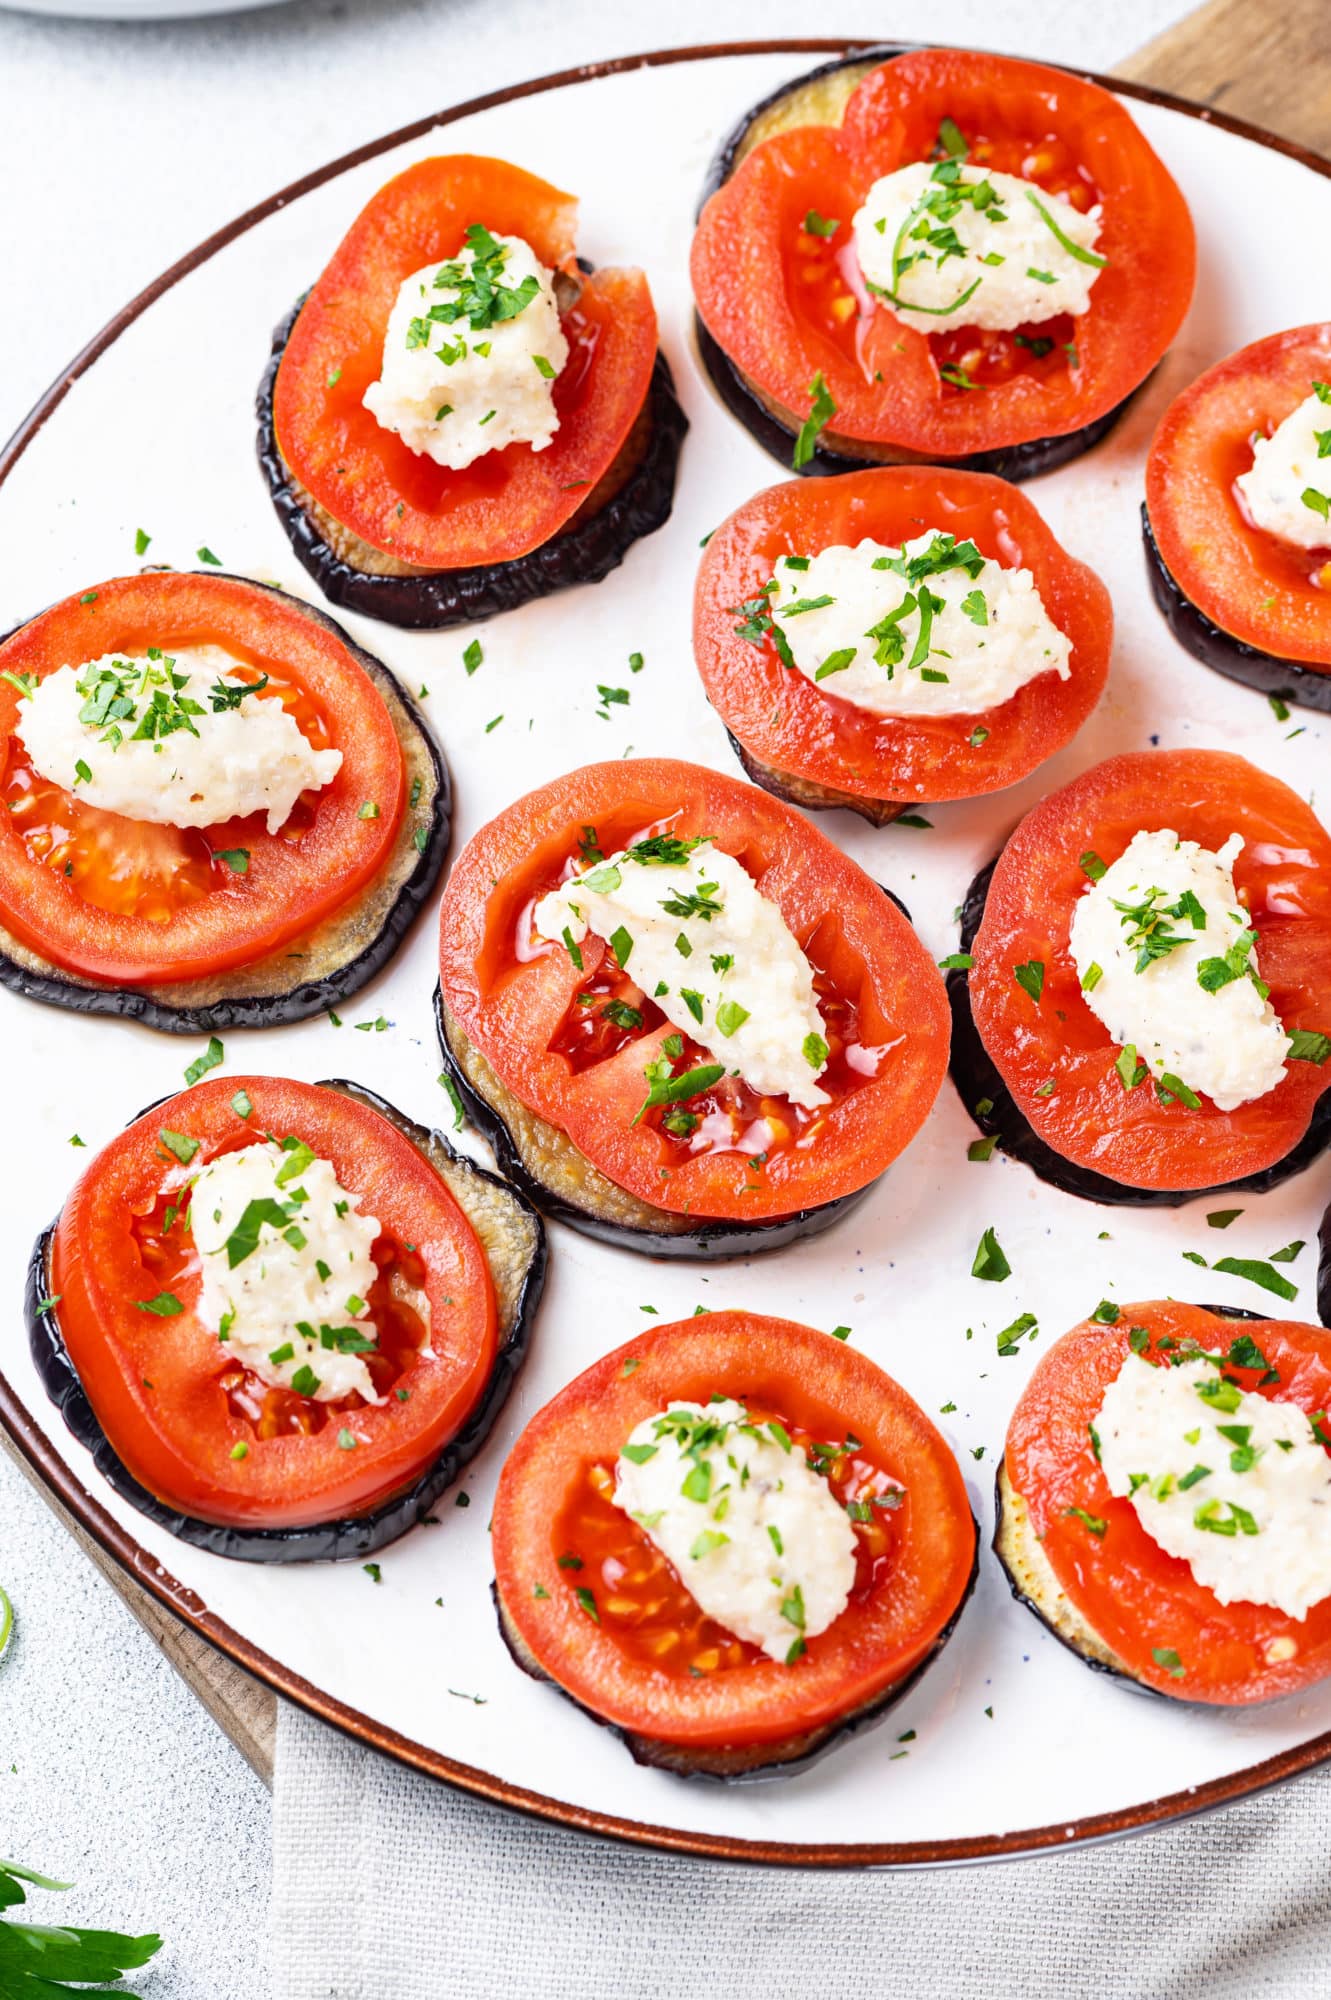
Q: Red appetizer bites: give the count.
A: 10